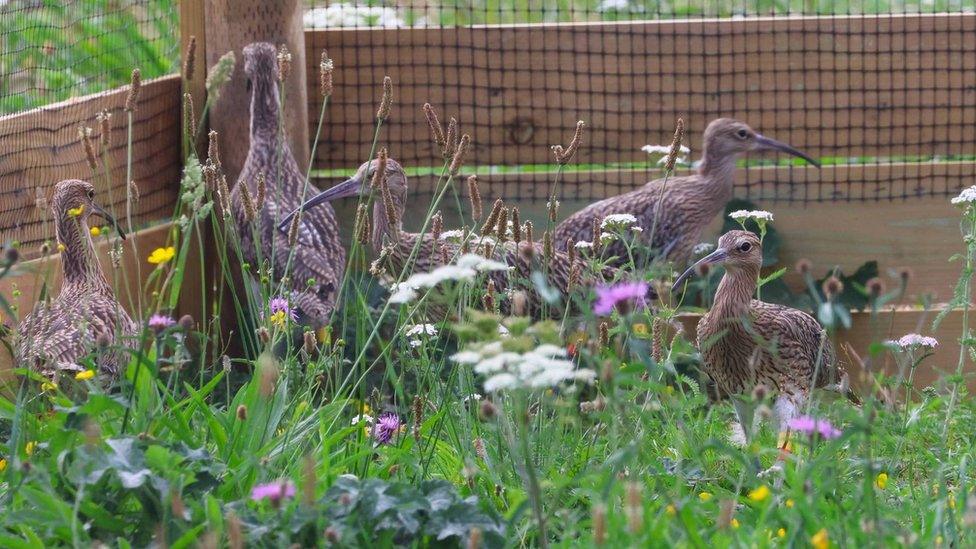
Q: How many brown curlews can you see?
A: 5